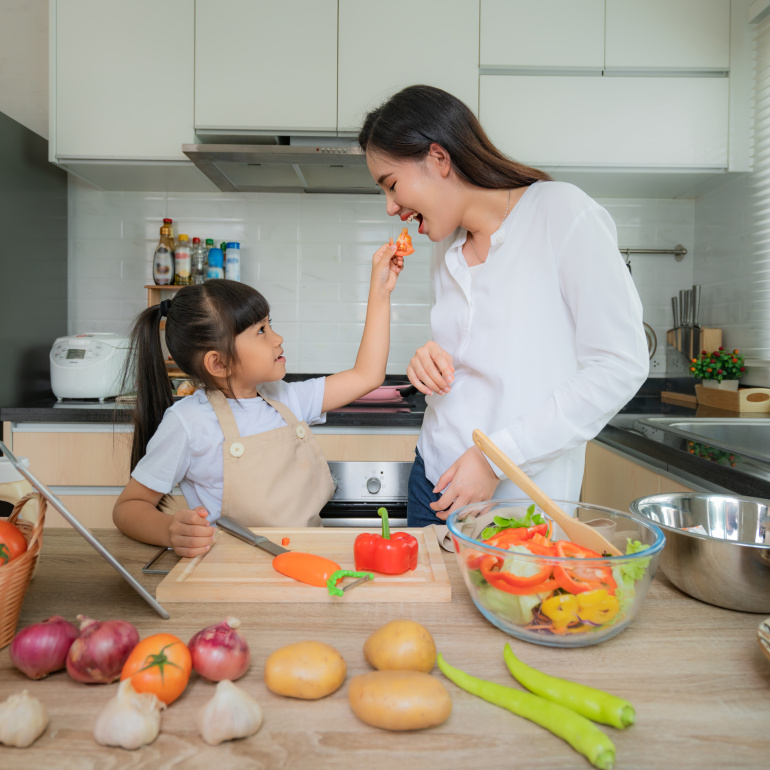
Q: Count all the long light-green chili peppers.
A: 2